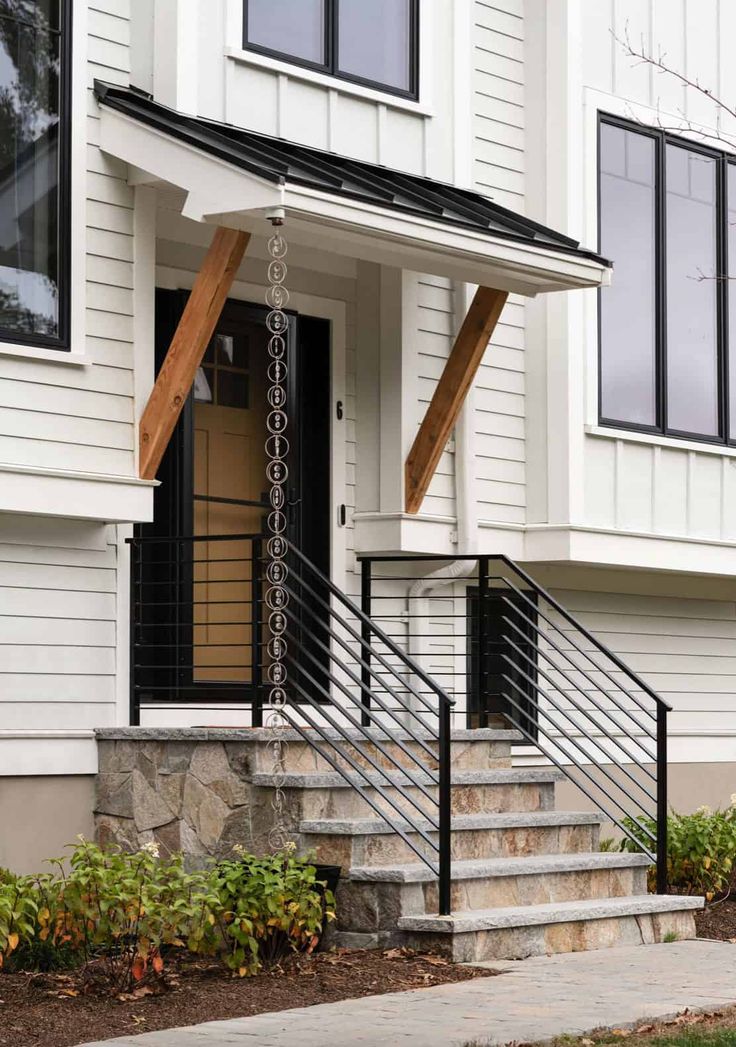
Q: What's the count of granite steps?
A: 5